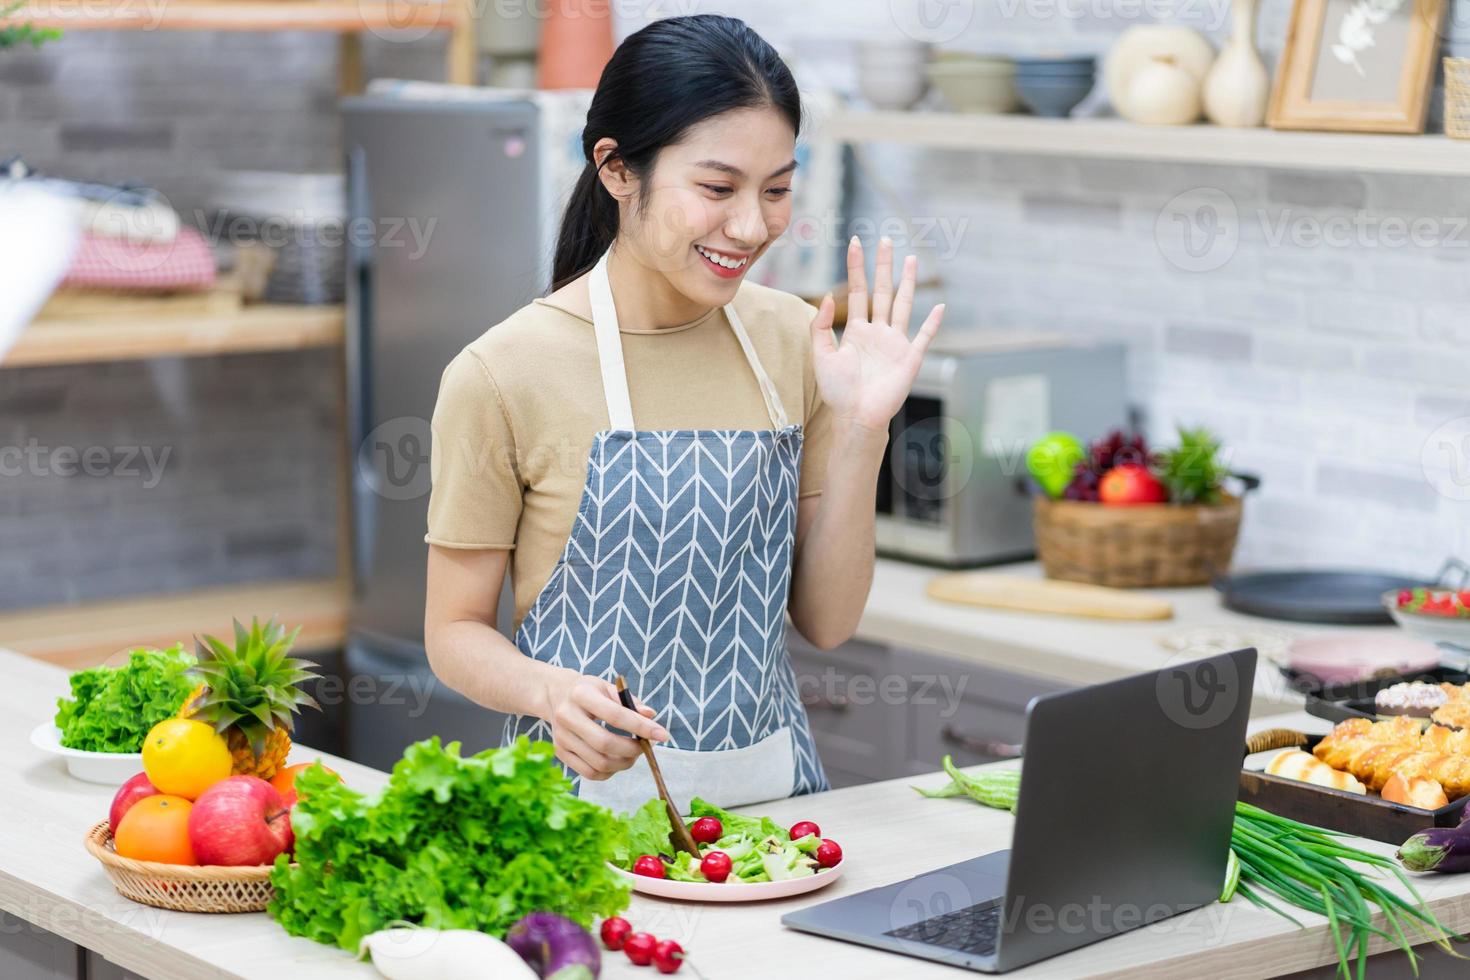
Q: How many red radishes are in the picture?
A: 8